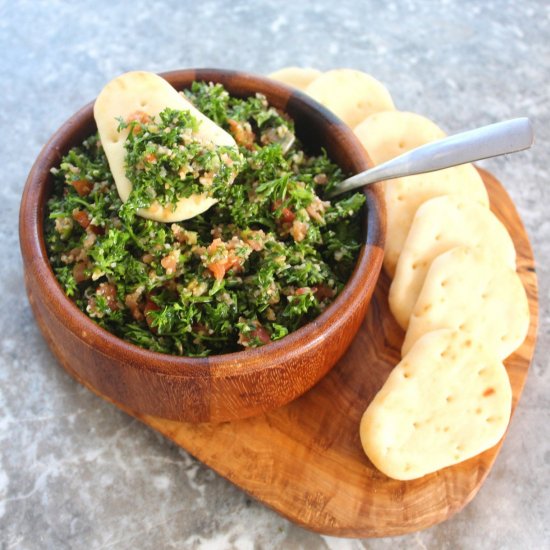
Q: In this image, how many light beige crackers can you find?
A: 8